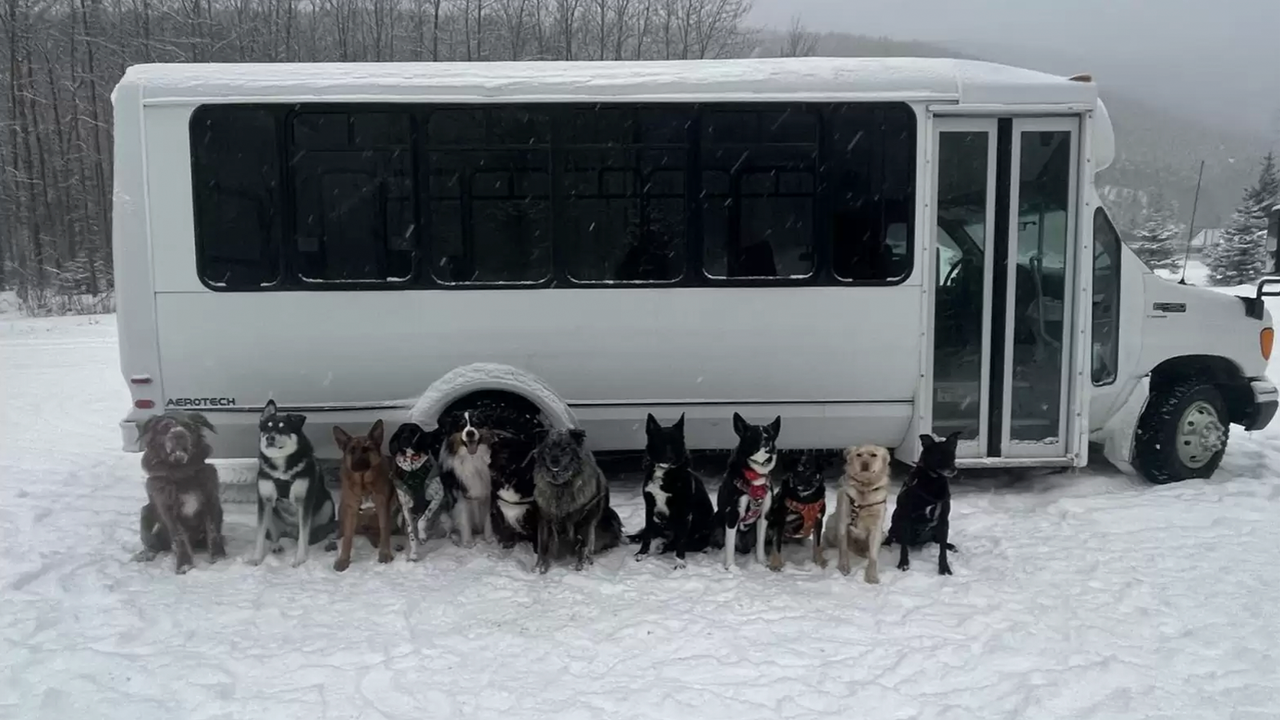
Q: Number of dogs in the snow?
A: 12